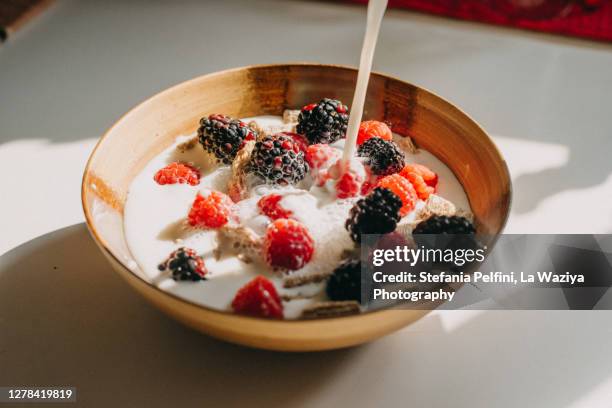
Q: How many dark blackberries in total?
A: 8